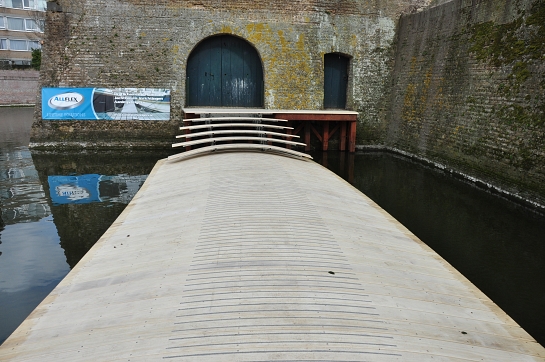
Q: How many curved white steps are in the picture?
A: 5